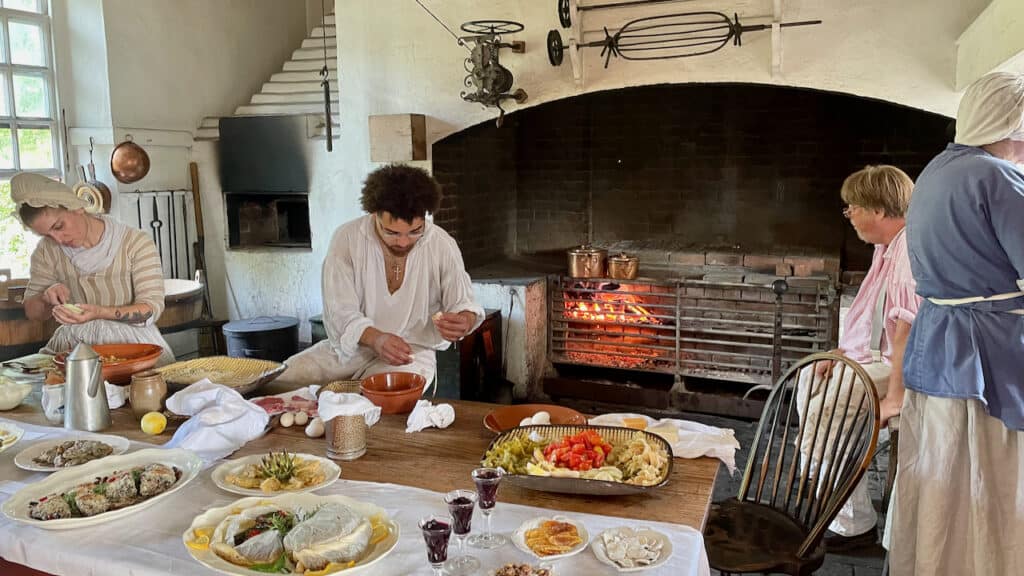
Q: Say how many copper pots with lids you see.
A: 2